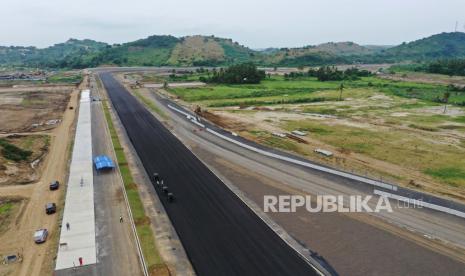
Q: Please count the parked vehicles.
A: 3